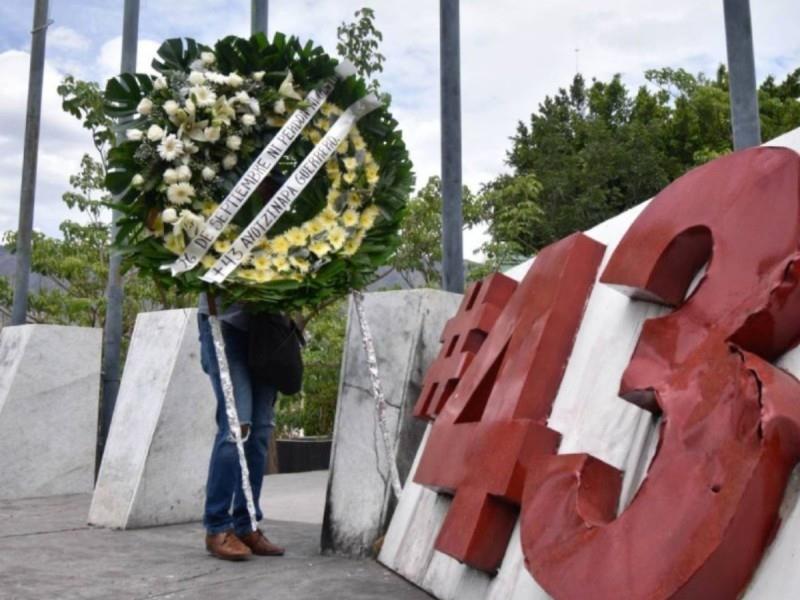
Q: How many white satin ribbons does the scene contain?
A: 2